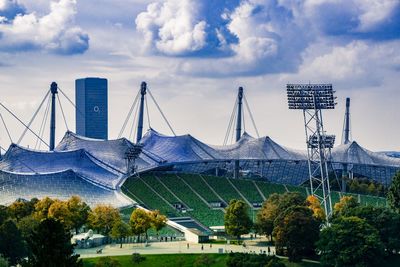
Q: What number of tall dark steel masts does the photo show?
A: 4